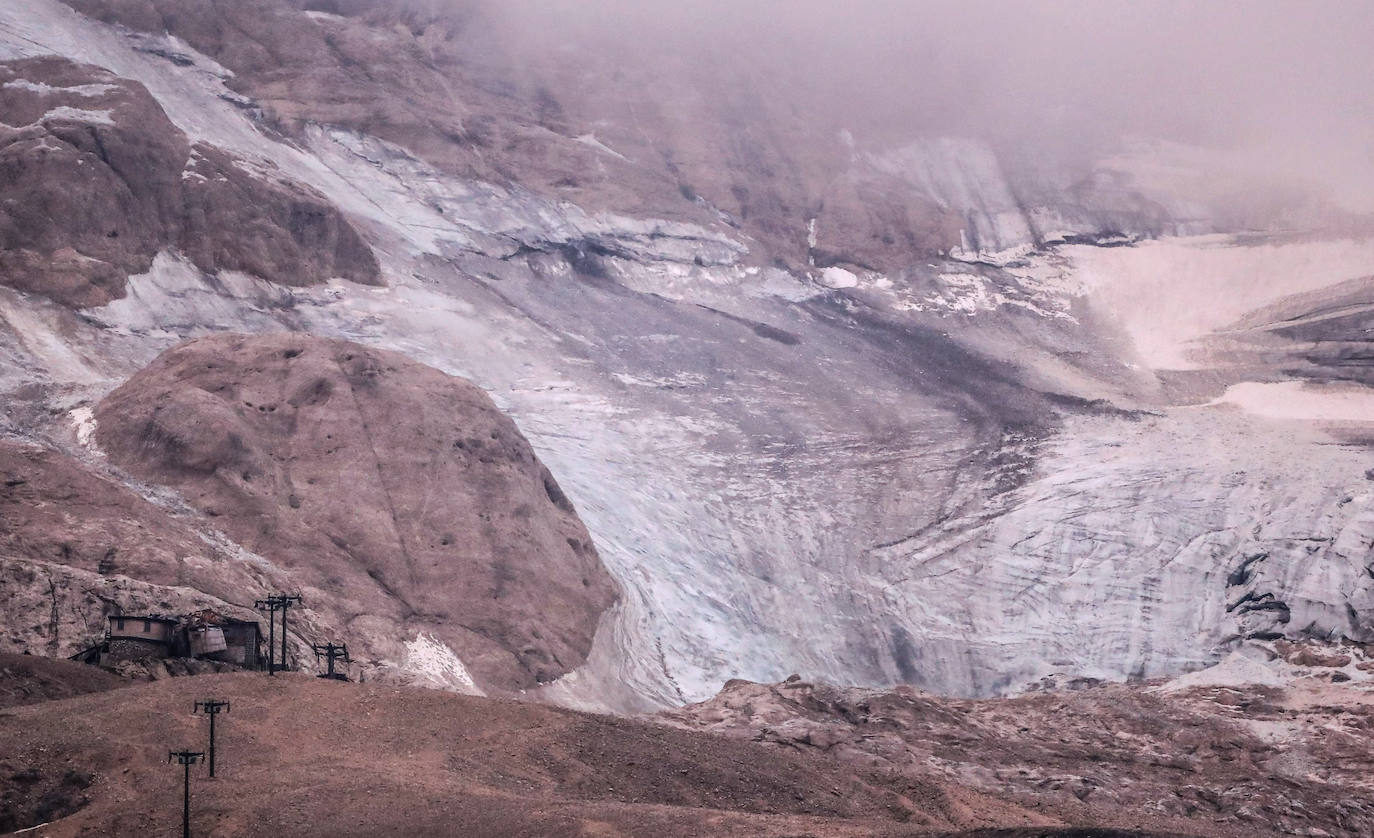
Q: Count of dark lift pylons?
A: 5